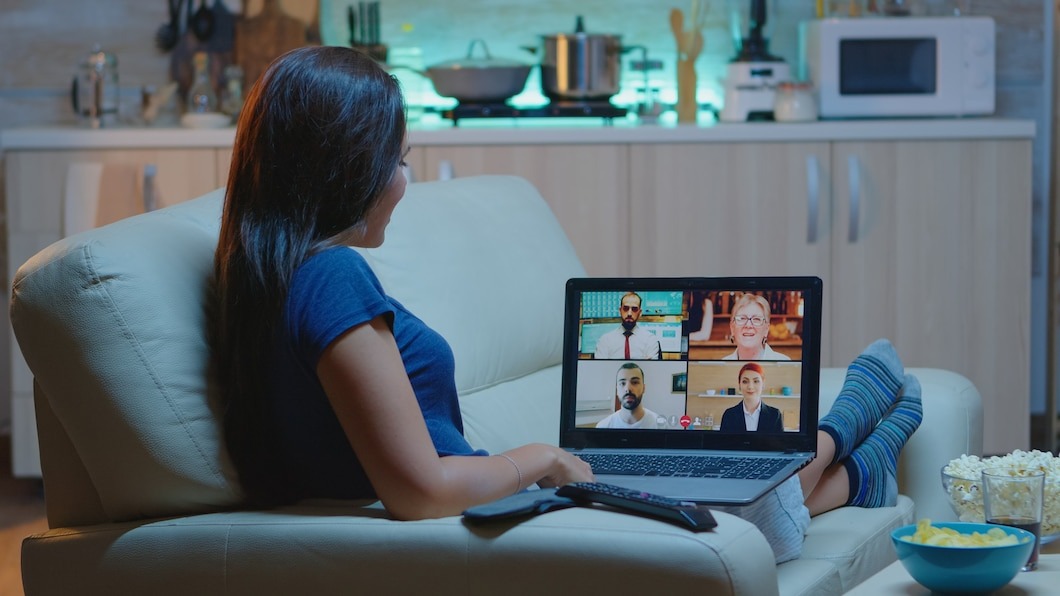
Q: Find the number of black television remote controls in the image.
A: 1